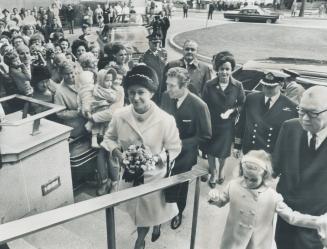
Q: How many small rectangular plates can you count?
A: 1